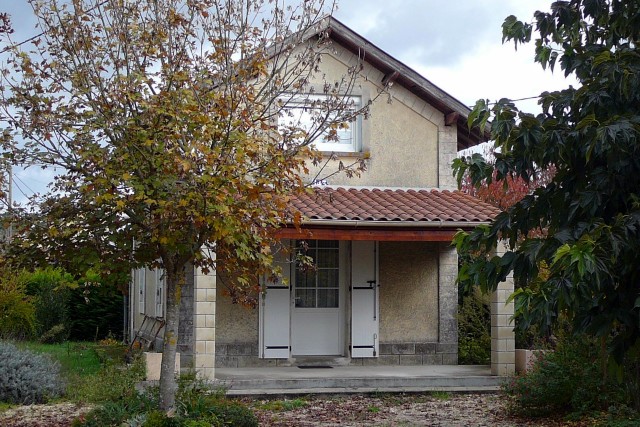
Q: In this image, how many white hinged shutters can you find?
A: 2